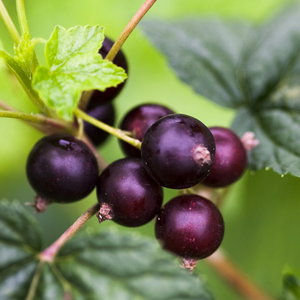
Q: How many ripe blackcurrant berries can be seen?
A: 8